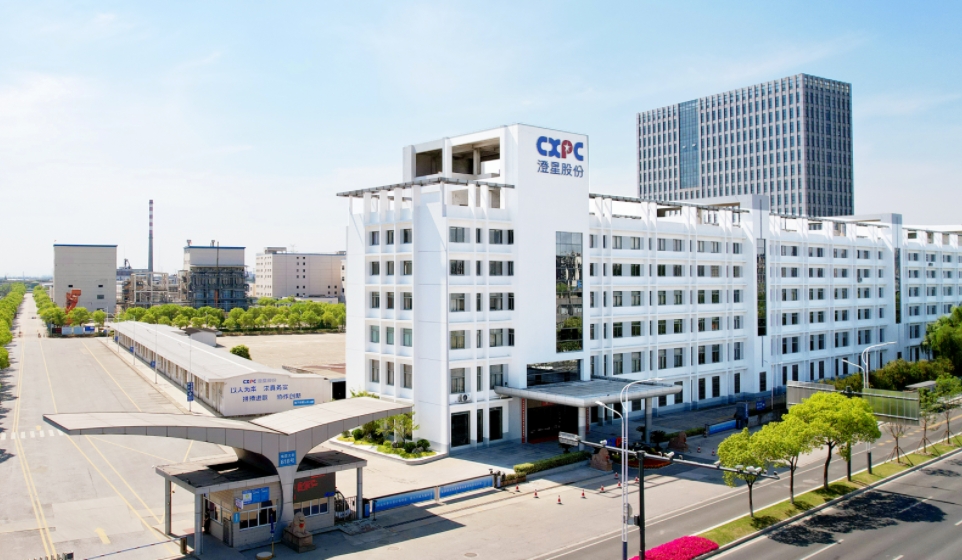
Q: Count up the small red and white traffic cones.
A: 10